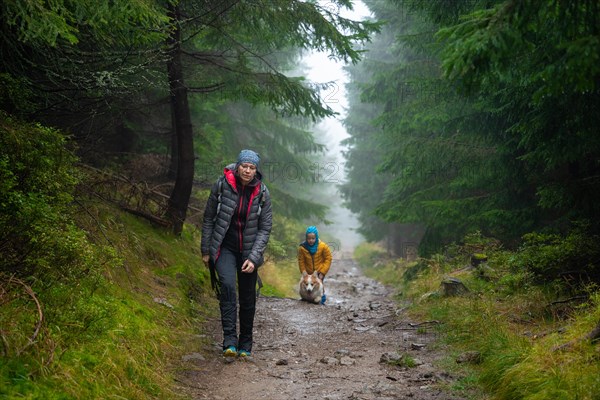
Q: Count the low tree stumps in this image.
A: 2